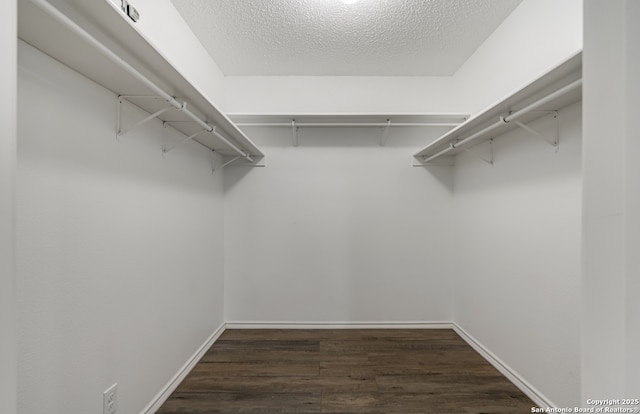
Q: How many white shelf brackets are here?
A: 7